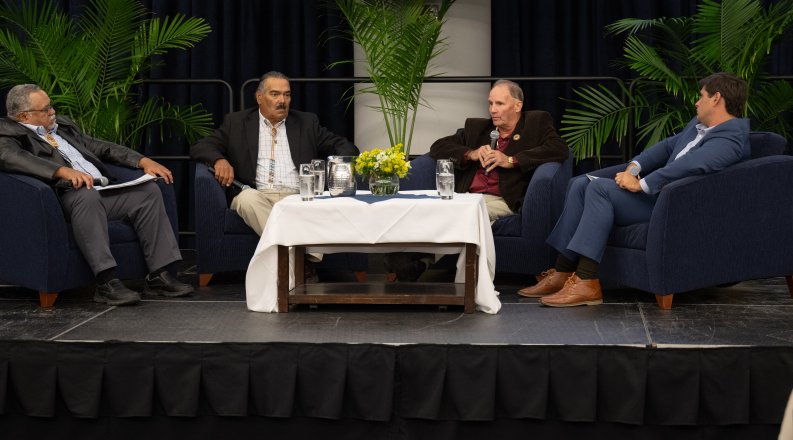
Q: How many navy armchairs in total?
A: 4